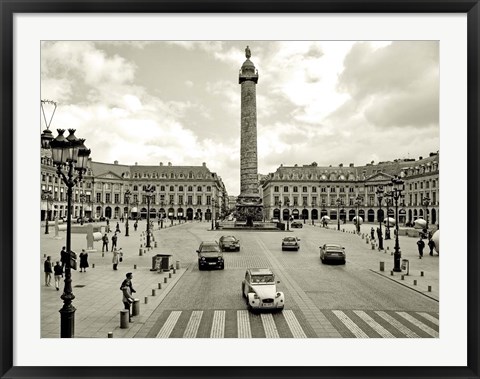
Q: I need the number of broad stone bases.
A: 1